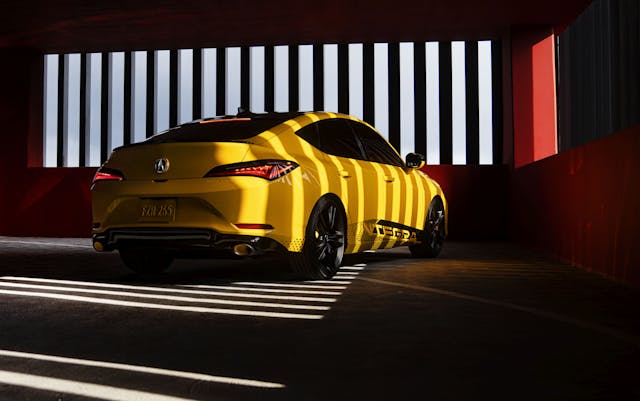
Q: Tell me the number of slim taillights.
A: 2